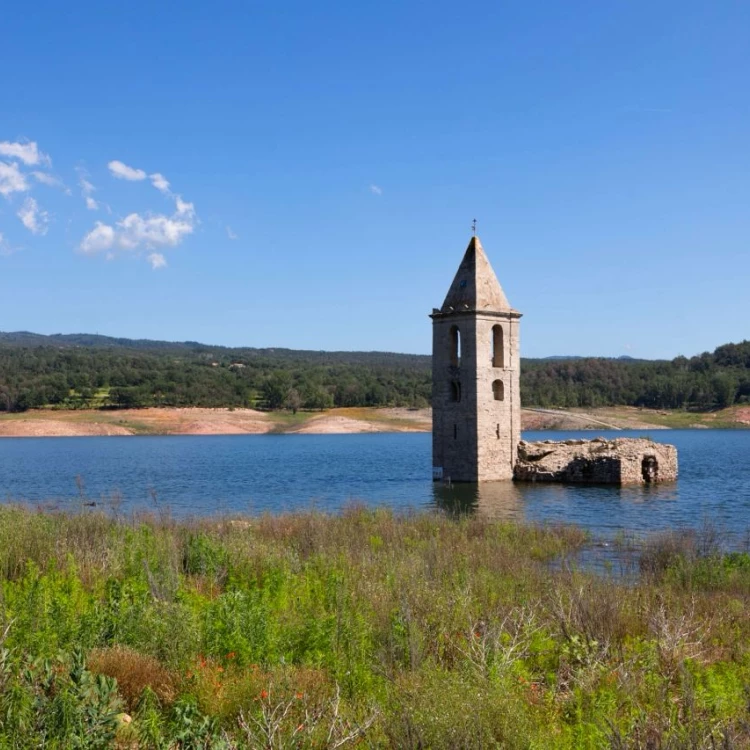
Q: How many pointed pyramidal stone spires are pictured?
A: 1